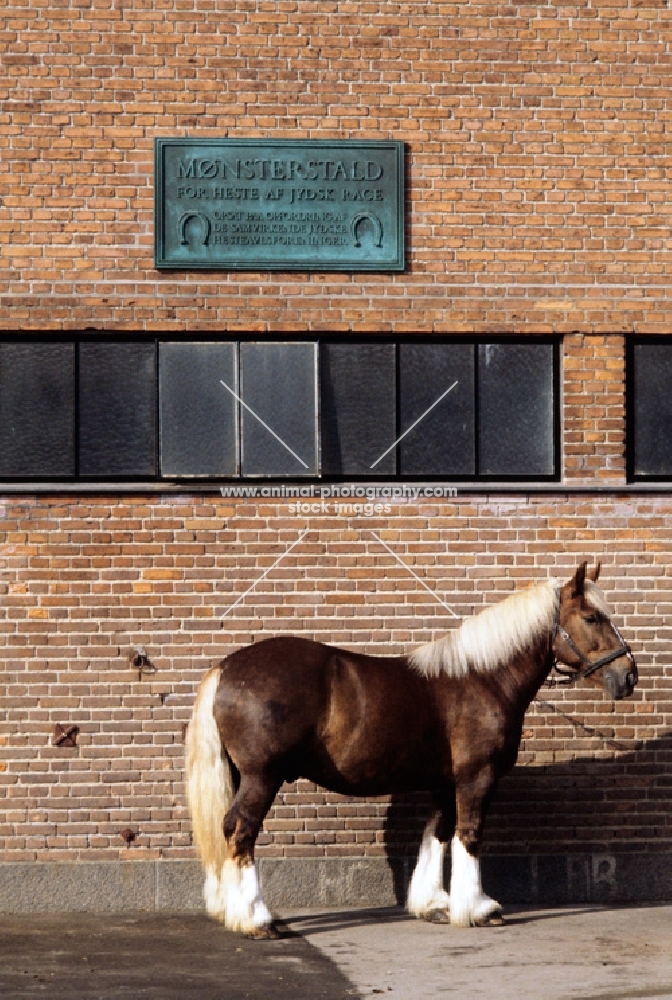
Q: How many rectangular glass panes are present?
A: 8